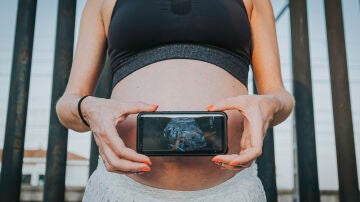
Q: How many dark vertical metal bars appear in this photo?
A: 6